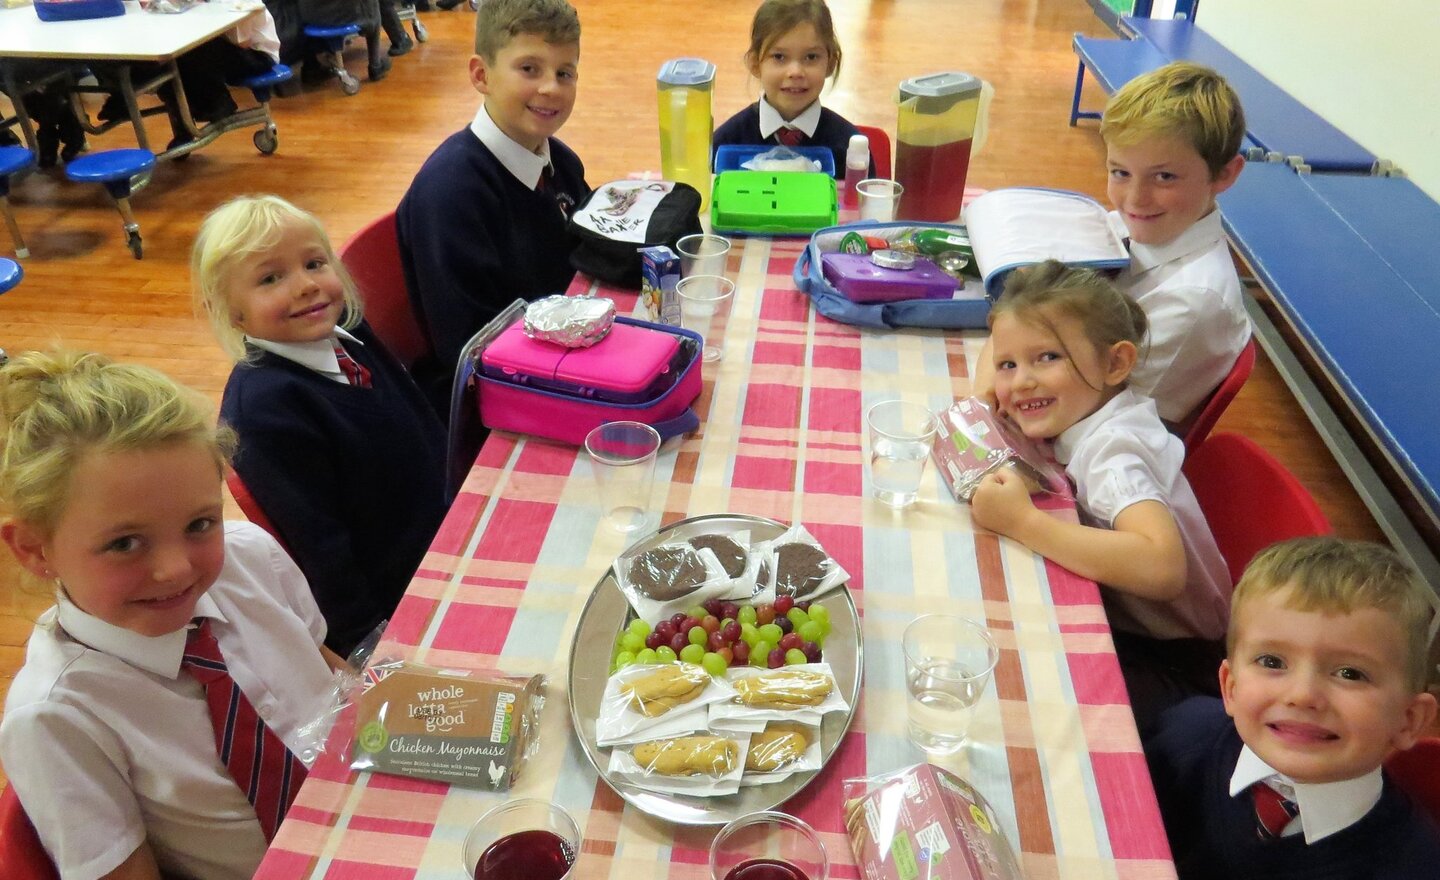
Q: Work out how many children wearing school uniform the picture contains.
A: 7